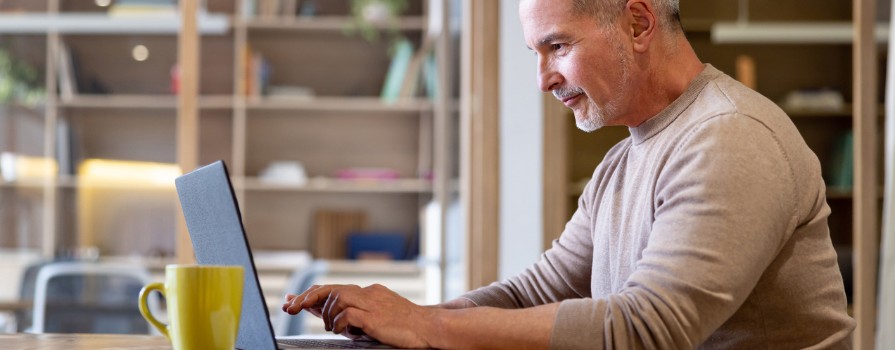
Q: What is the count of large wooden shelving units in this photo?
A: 2